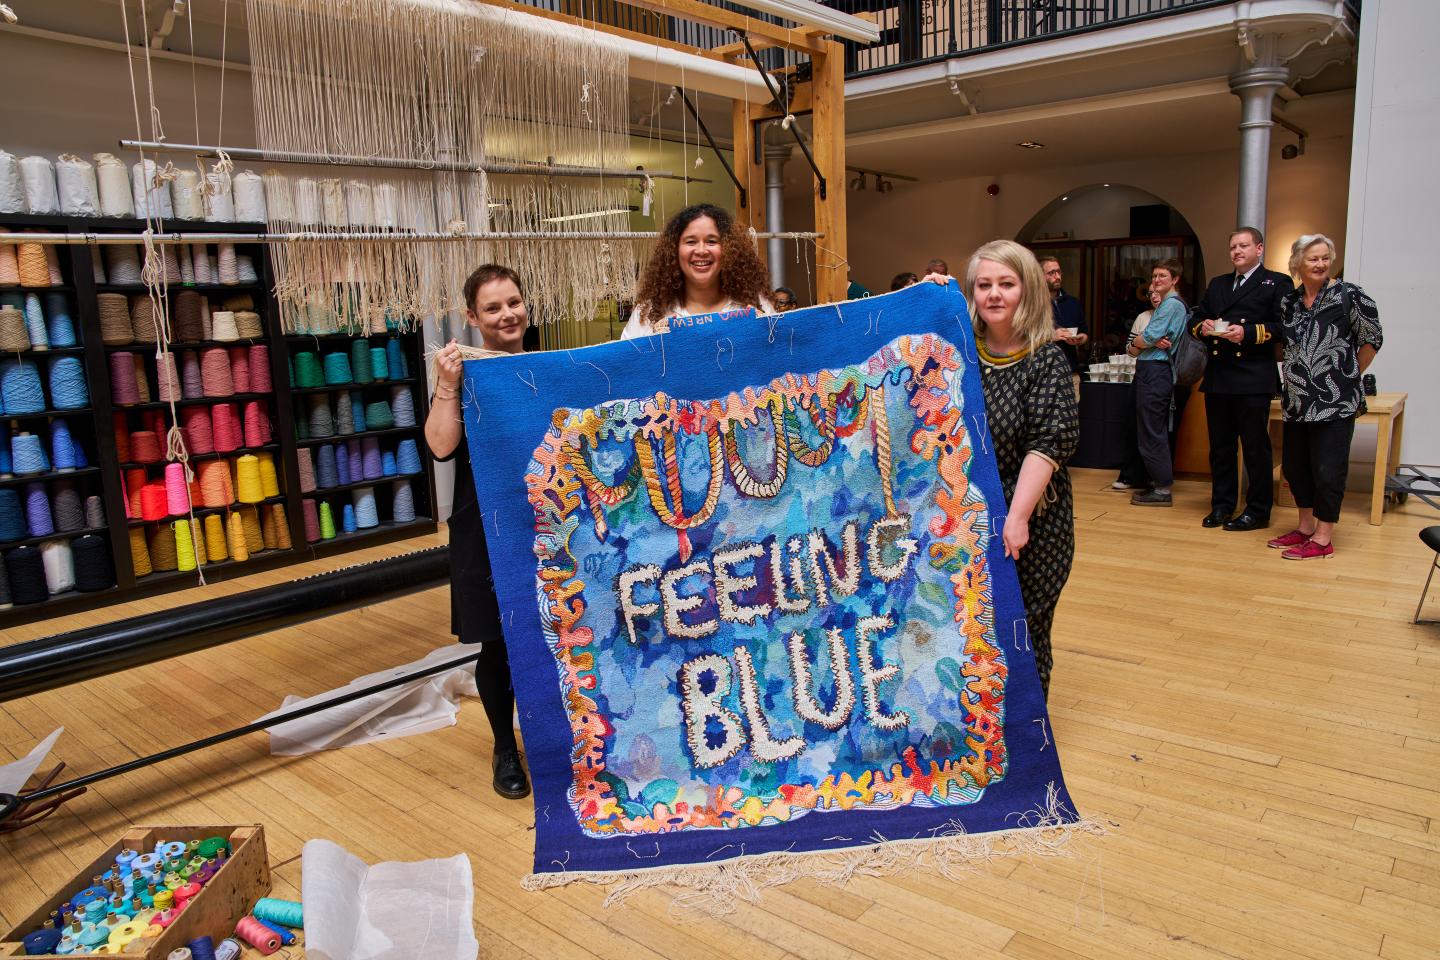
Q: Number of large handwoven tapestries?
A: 1